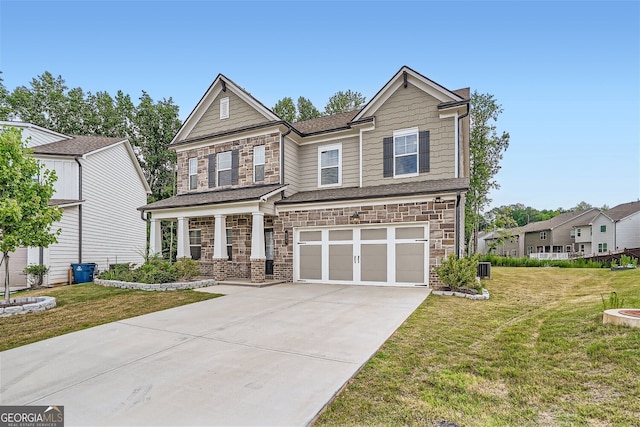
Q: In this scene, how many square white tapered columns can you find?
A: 4